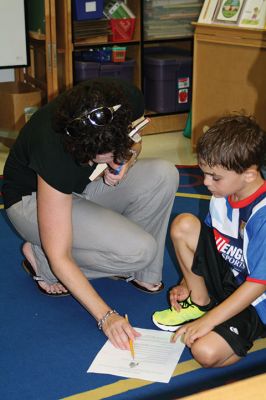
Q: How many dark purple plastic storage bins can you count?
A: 2